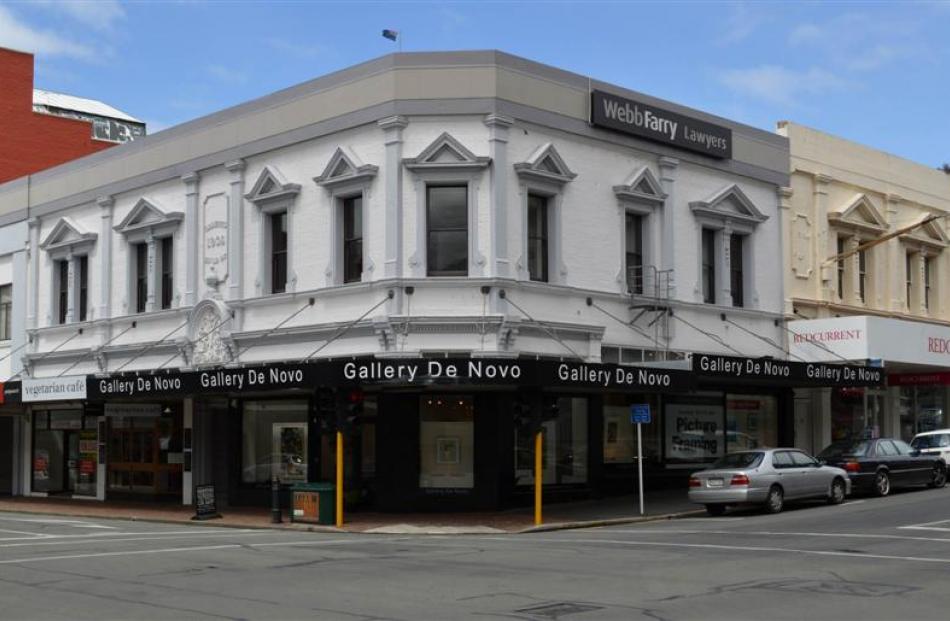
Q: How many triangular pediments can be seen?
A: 10